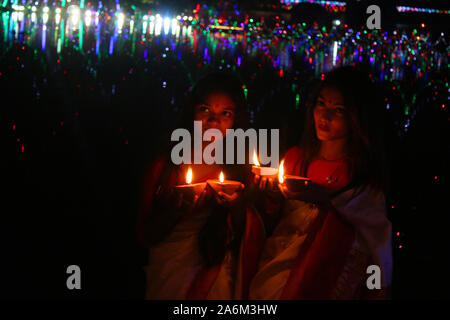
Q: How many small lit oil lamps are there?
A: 4